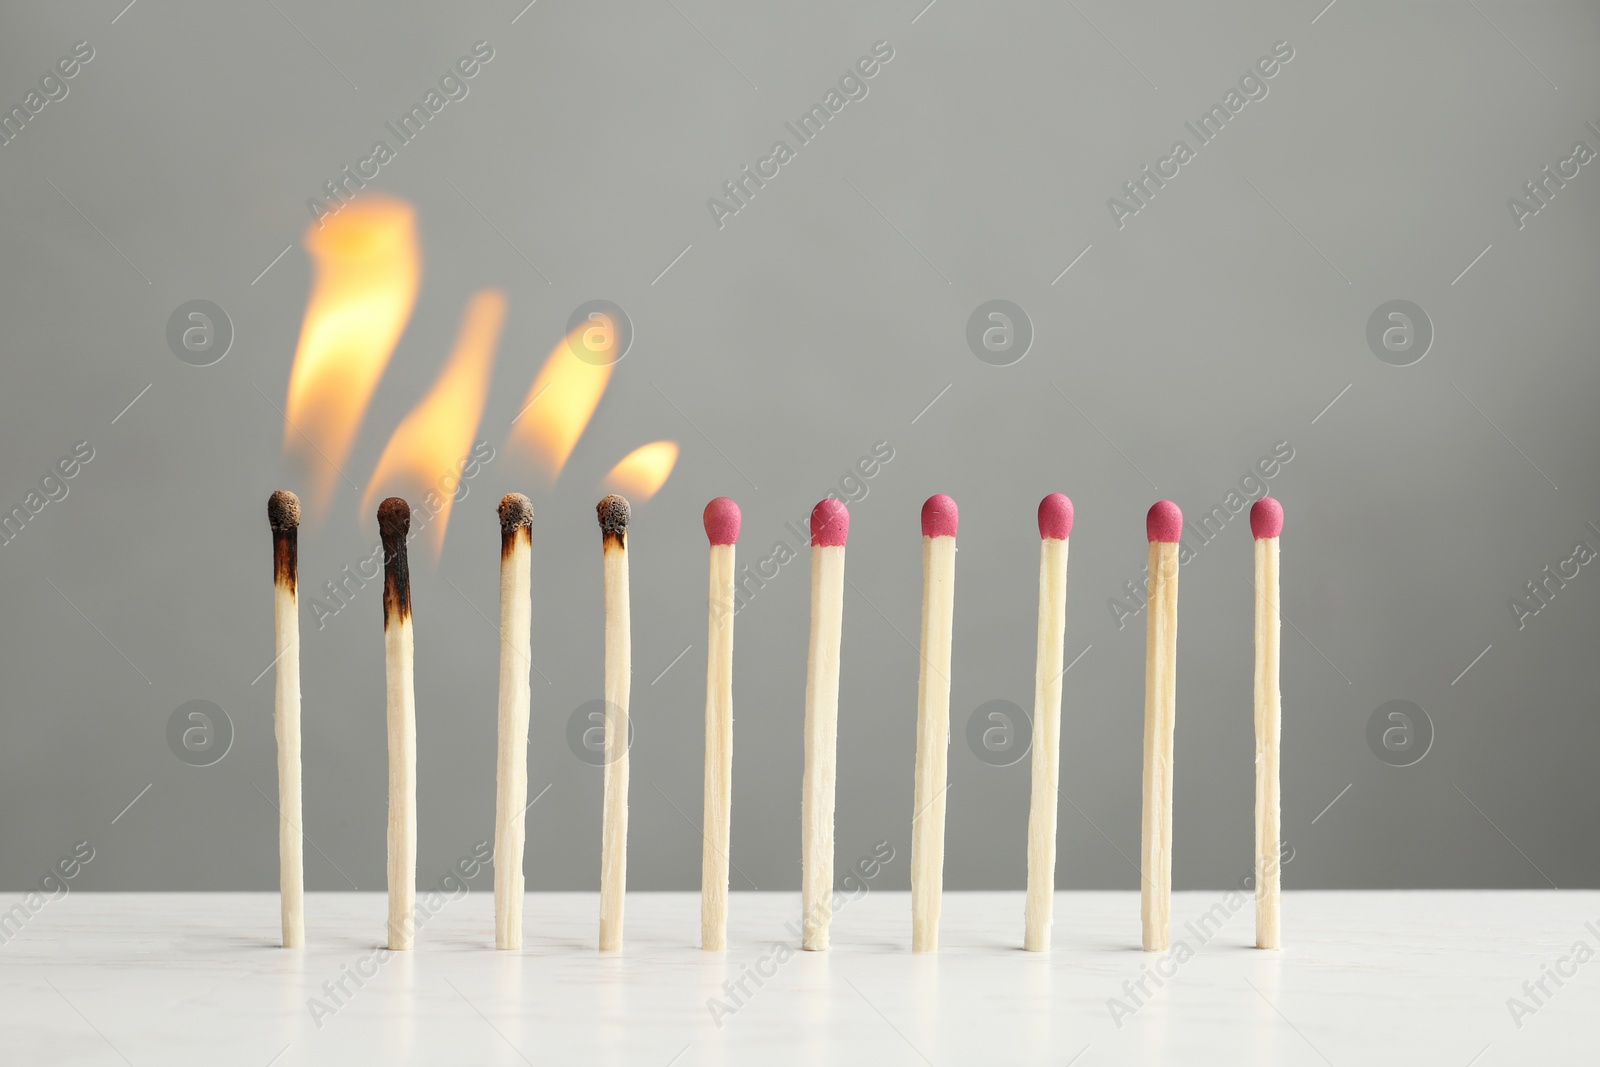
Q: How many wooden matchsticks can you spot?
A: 10